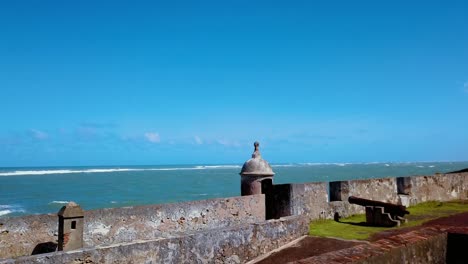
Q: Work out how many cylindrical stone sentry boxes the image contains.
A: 1